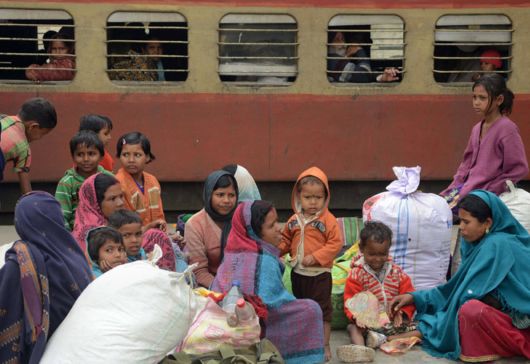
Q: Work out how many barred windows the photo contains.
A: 5